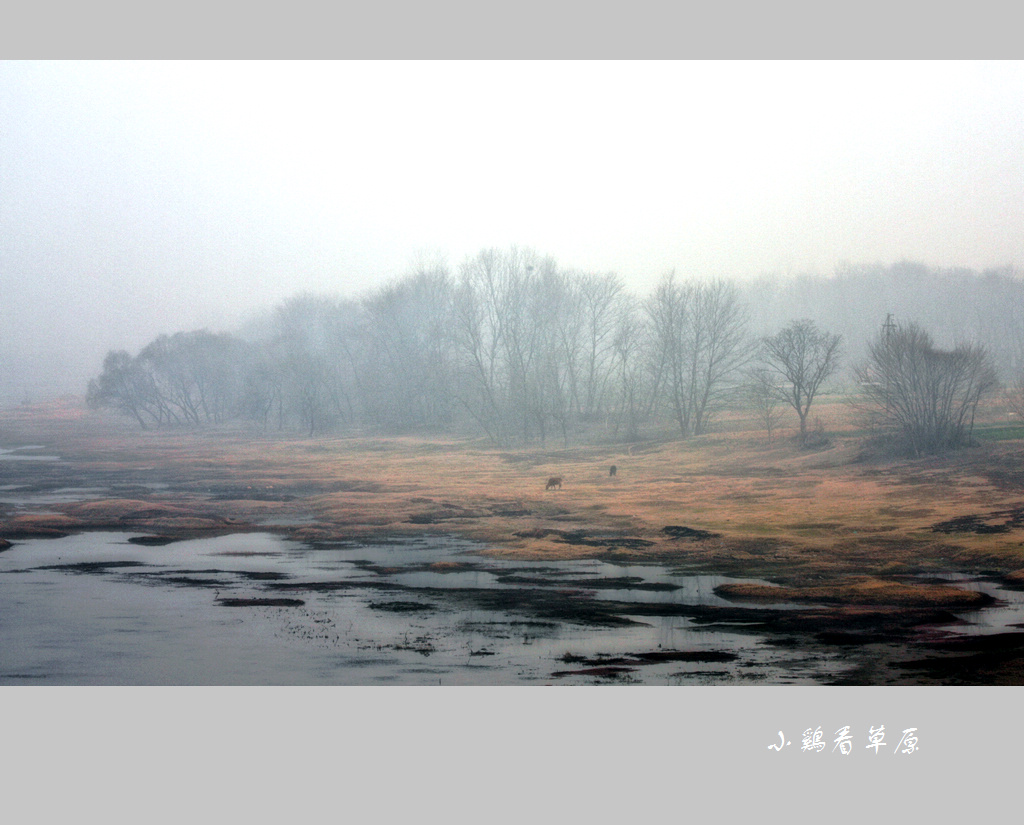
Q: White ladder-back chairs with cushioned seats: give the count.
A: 0